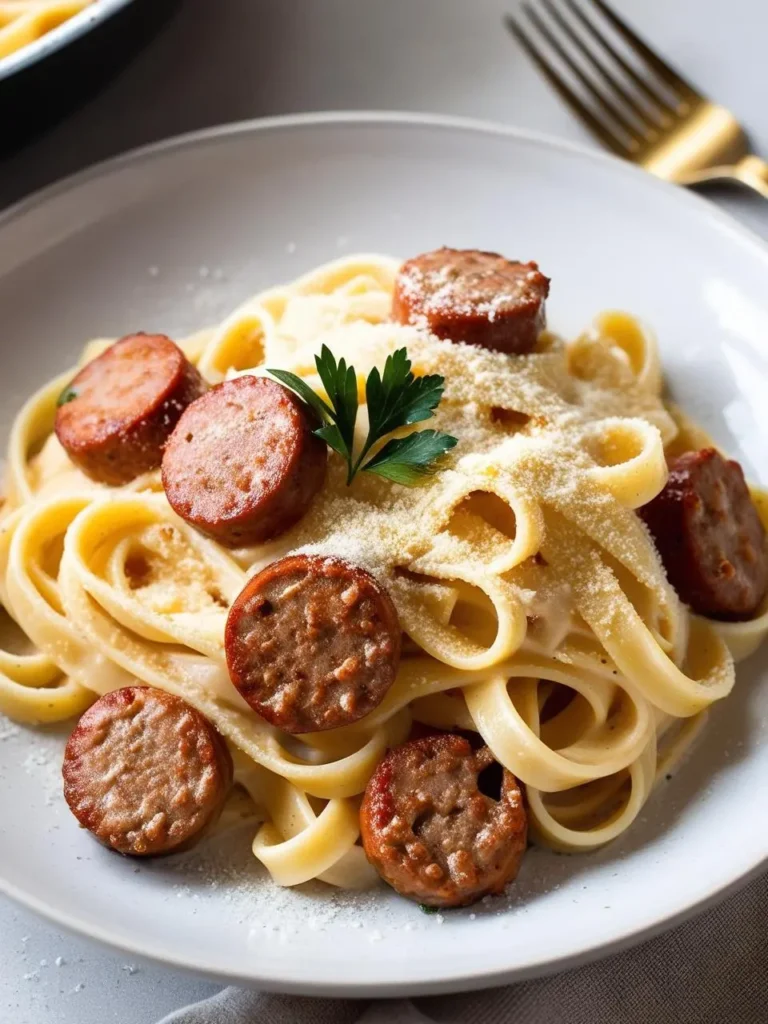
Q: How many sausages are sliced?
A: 7